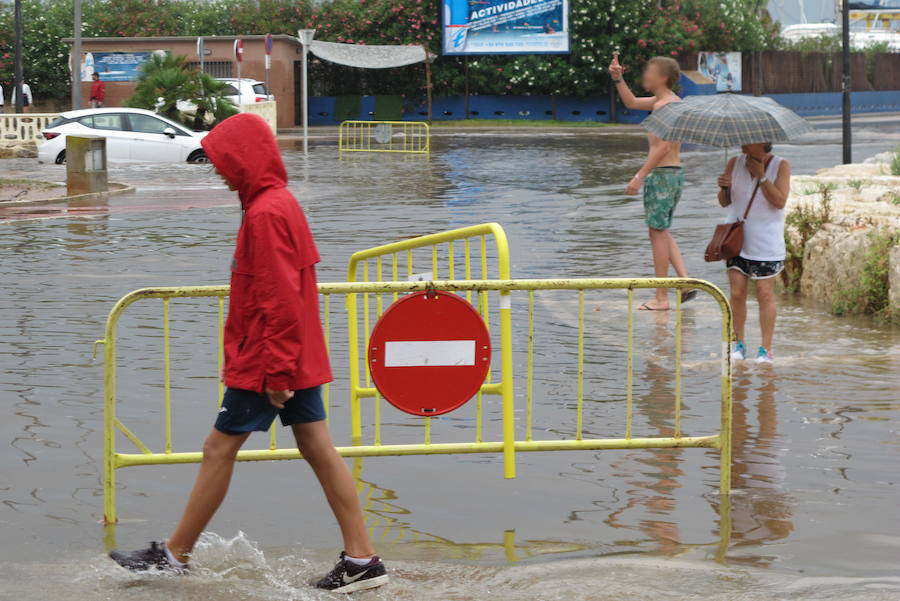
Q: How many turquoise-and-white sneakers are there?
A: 2